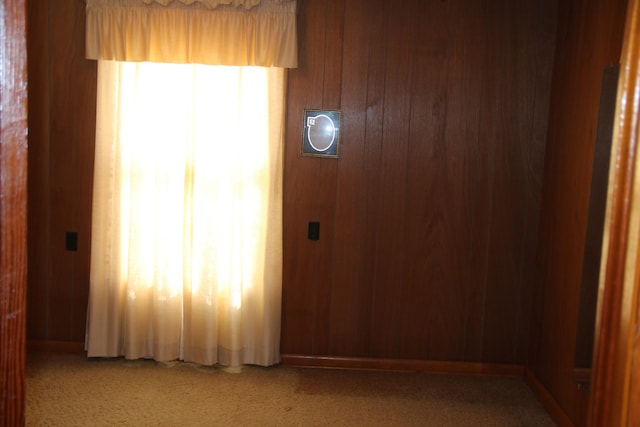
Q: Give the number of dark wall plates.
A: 2